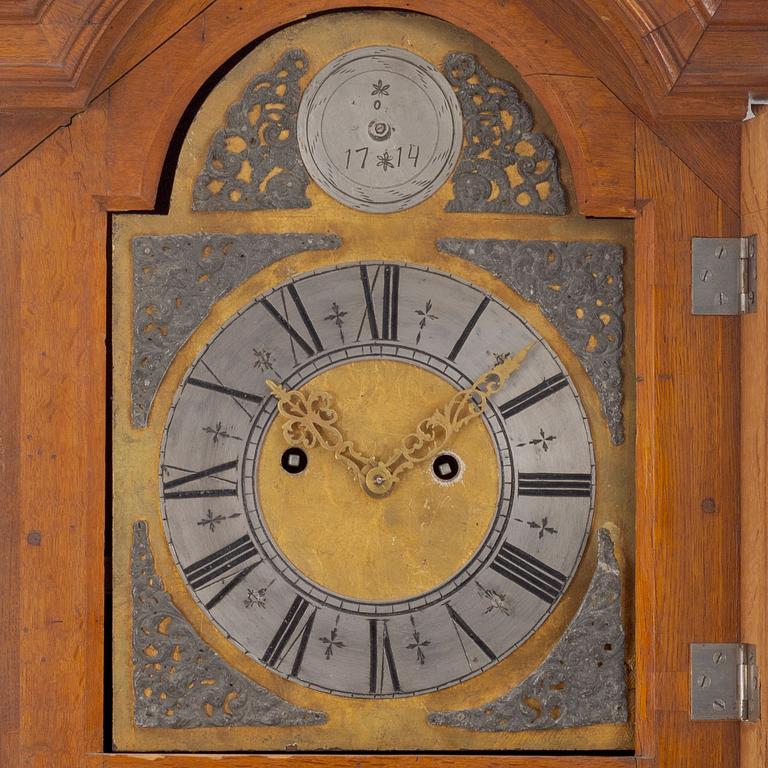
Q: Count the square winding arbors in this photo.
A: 2